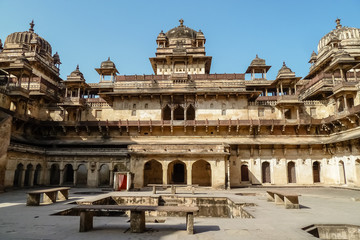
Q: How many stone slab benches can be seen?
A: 4